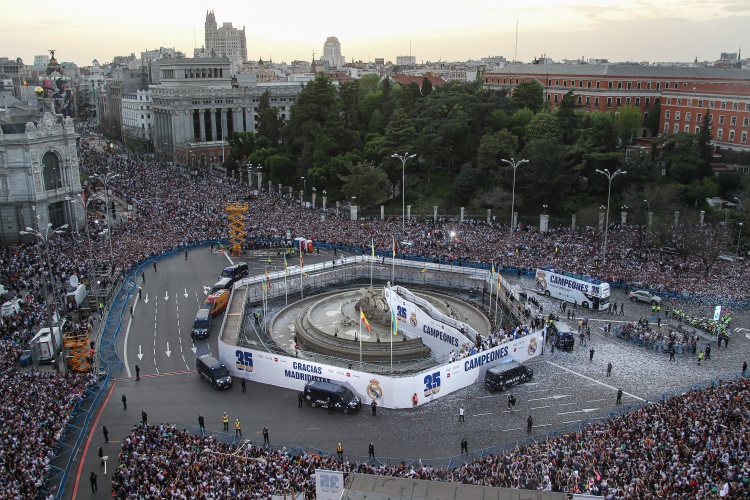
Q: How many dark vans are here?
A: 7